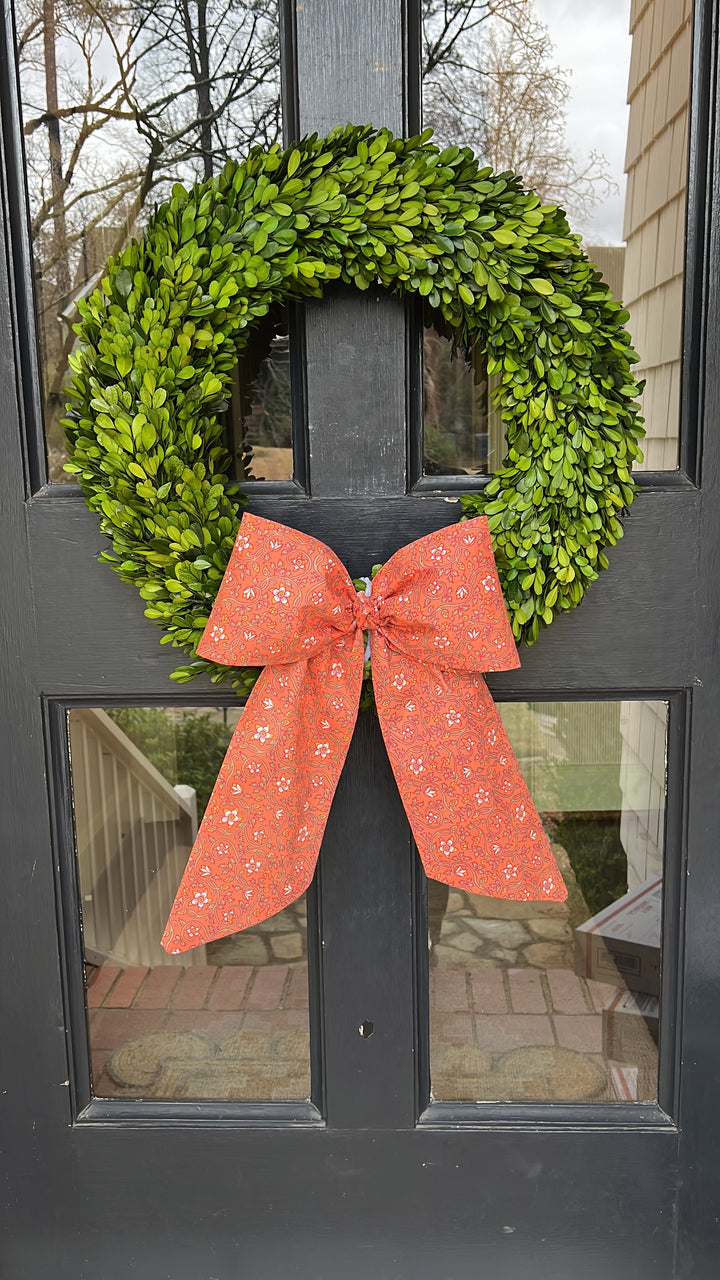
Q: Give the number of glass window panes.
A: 4